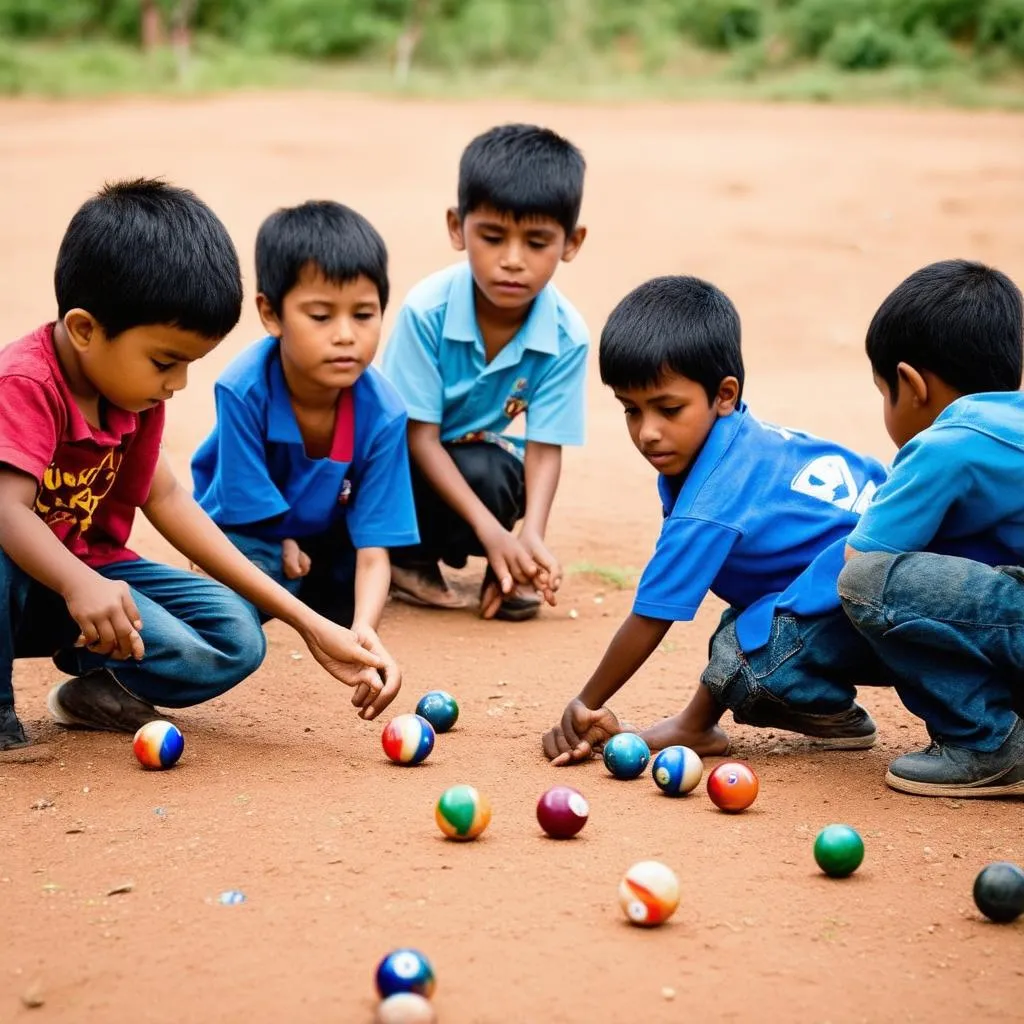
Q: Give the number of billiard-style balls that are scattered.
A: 13